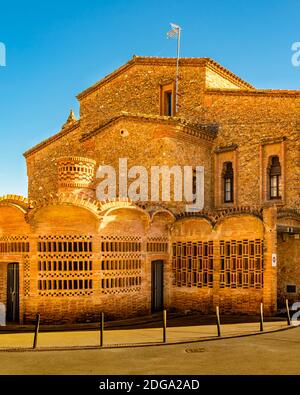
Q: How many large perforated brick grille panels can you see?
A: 4